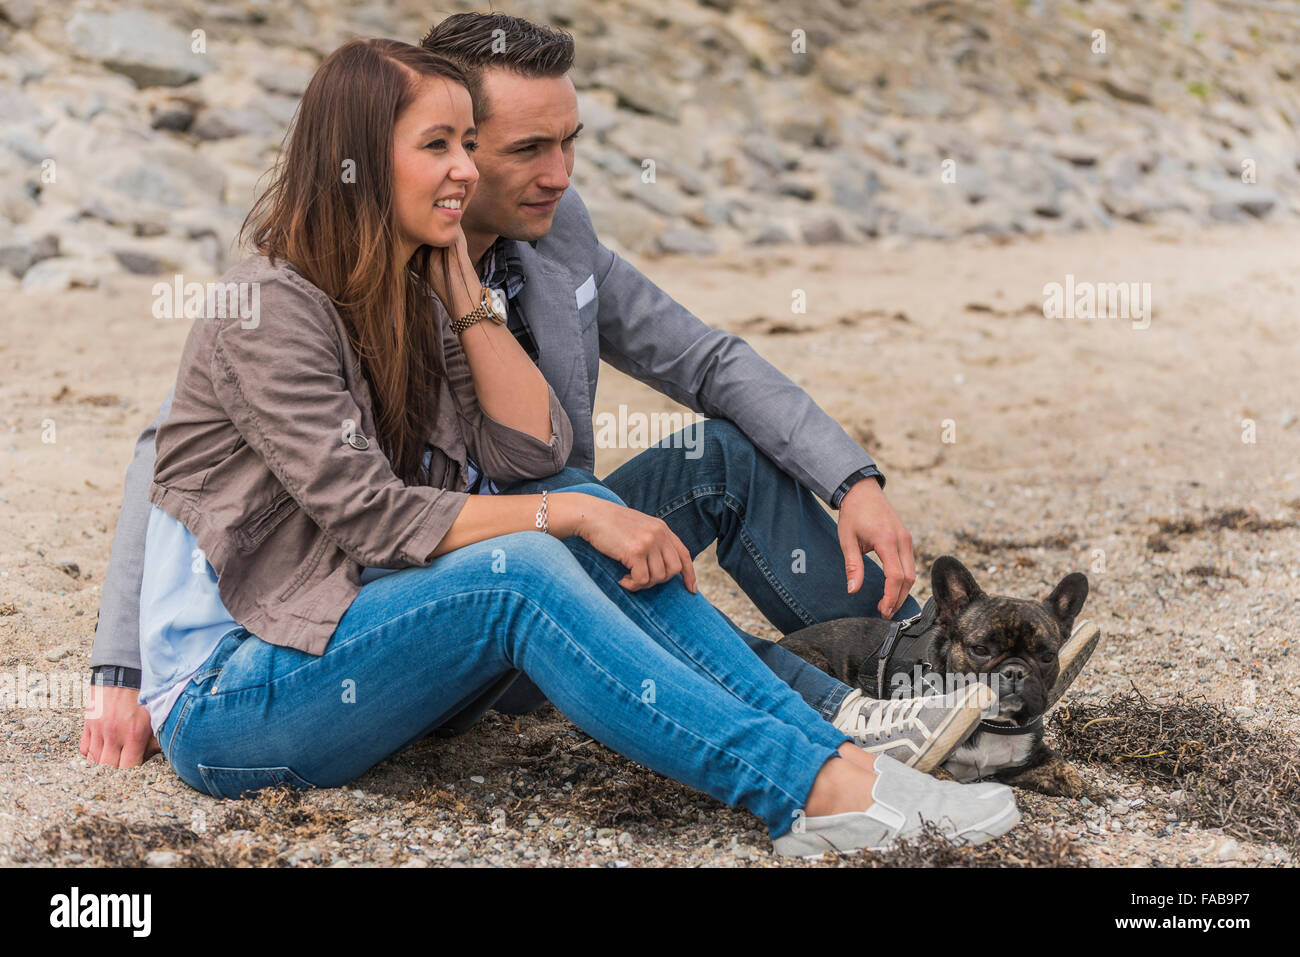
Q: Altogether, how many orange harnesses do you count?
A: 0